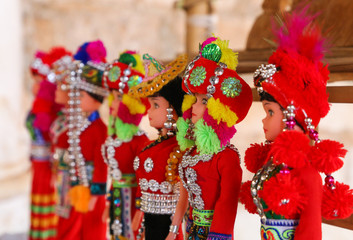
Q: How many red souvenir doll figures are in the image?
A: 7